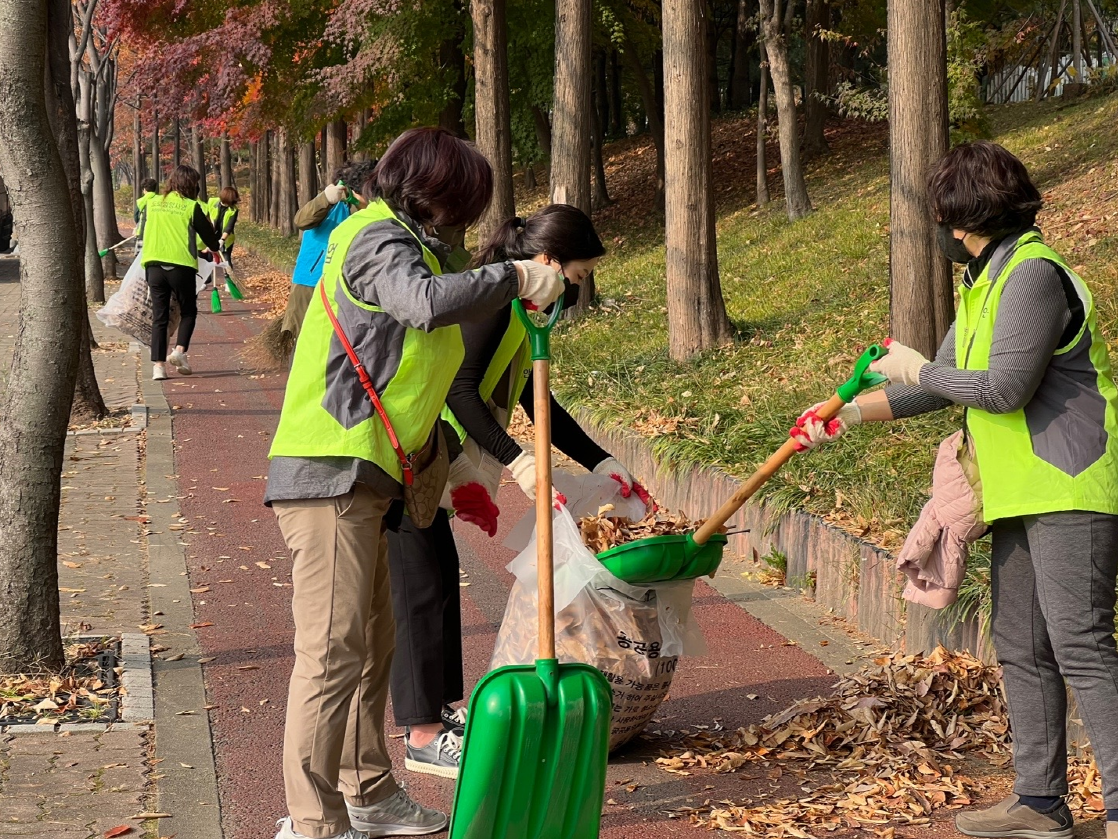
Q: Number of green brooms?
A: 3